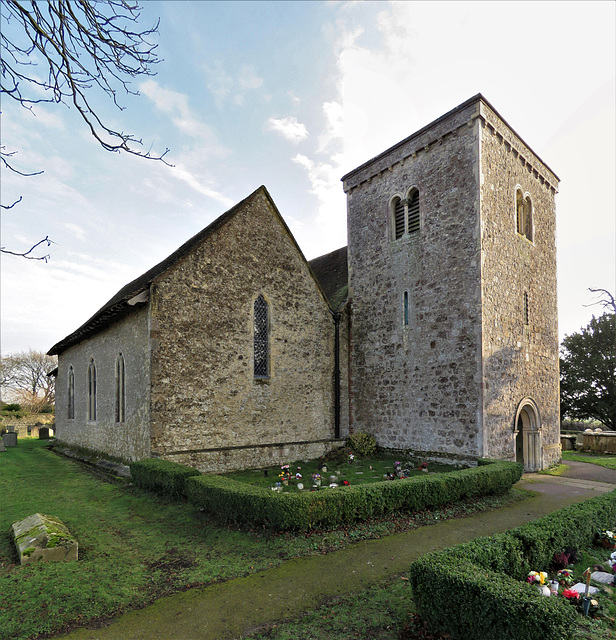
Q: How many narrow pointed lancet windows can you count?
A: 4